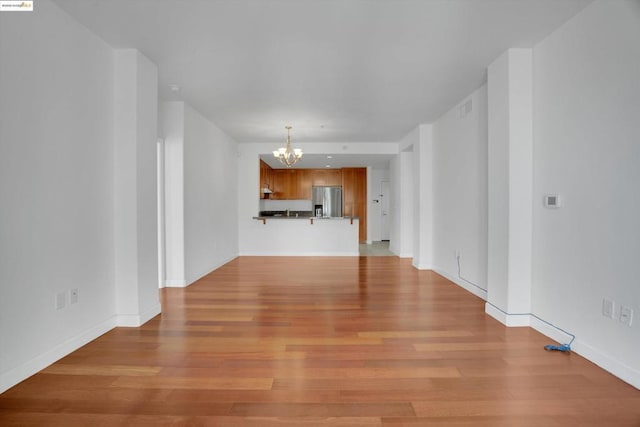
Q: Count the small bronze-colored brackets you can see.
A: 3